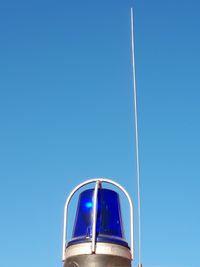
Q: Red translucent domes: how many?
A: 0